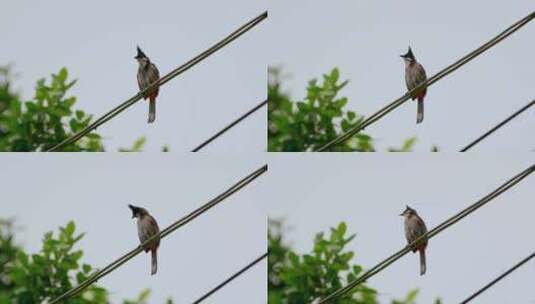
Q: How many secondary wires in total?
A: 4